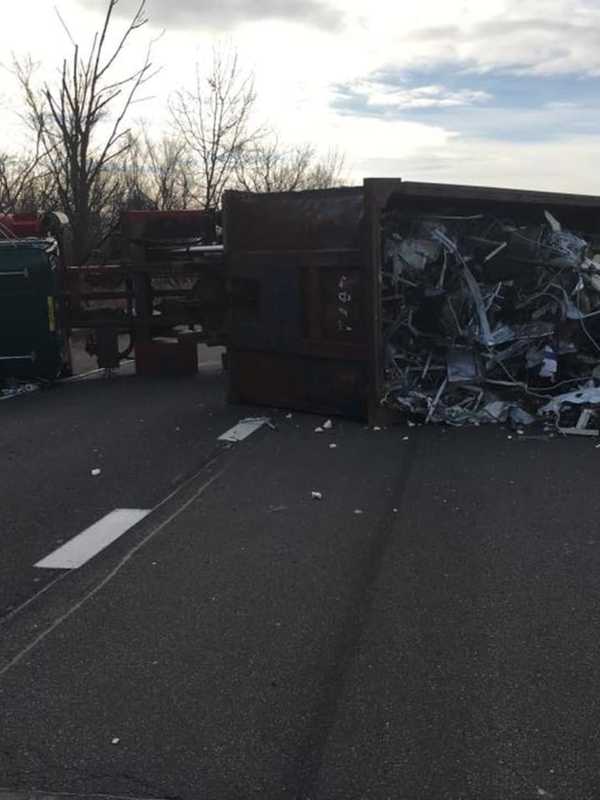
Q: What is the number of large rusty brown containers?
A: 1